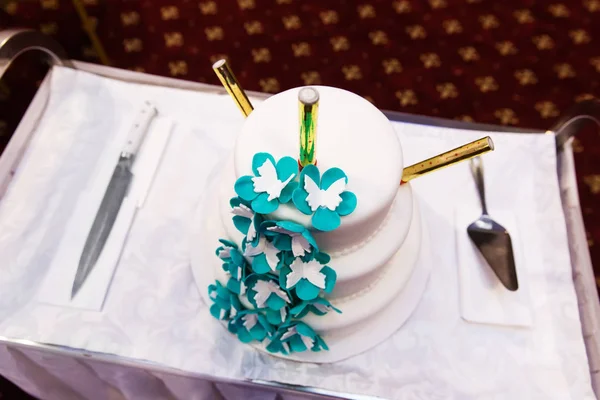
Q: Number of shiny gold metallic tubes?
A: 3